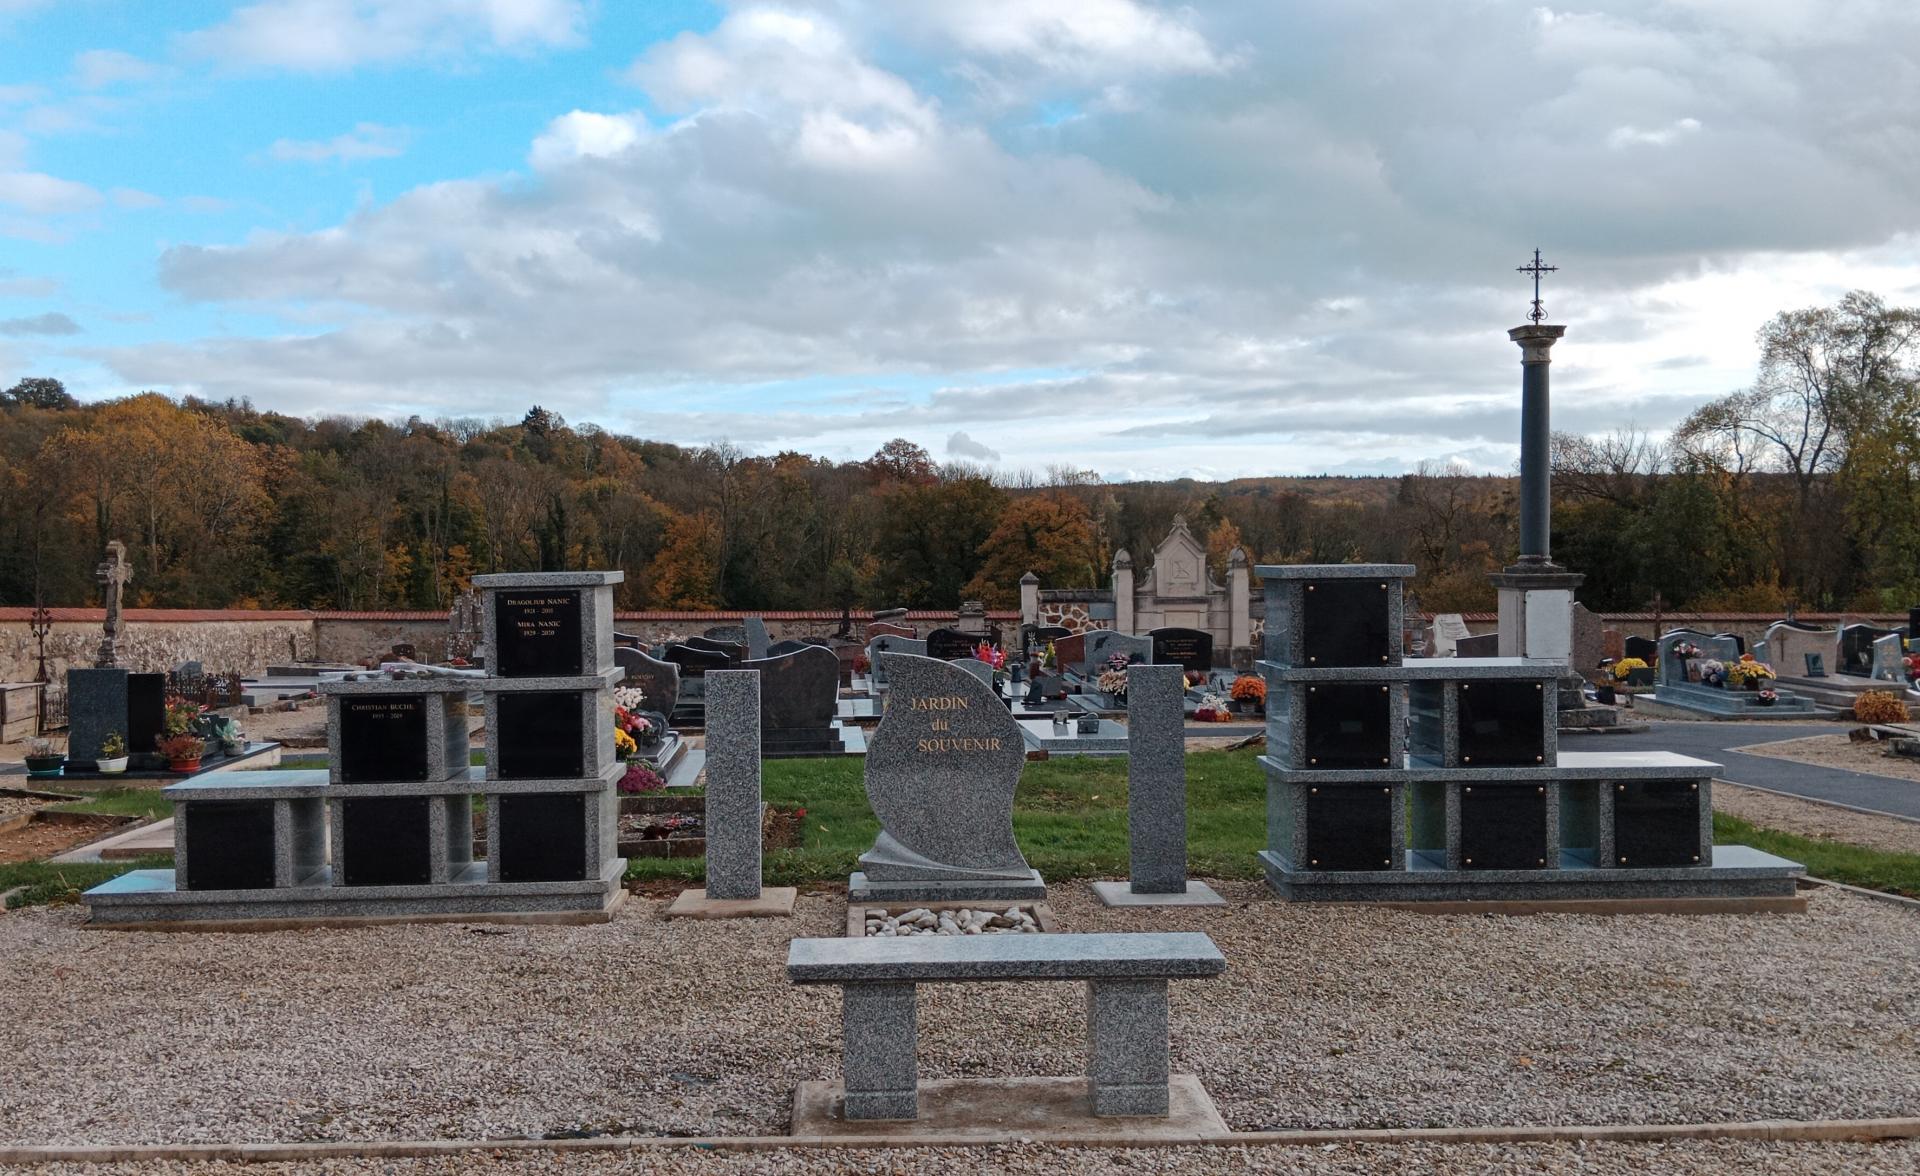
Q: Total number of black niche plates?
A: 12